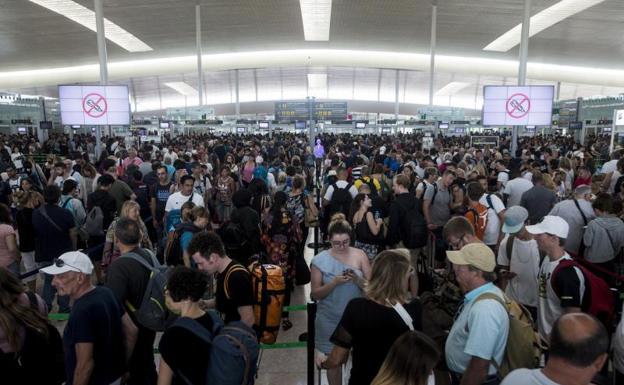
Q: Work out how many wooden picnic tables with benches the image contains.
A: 0